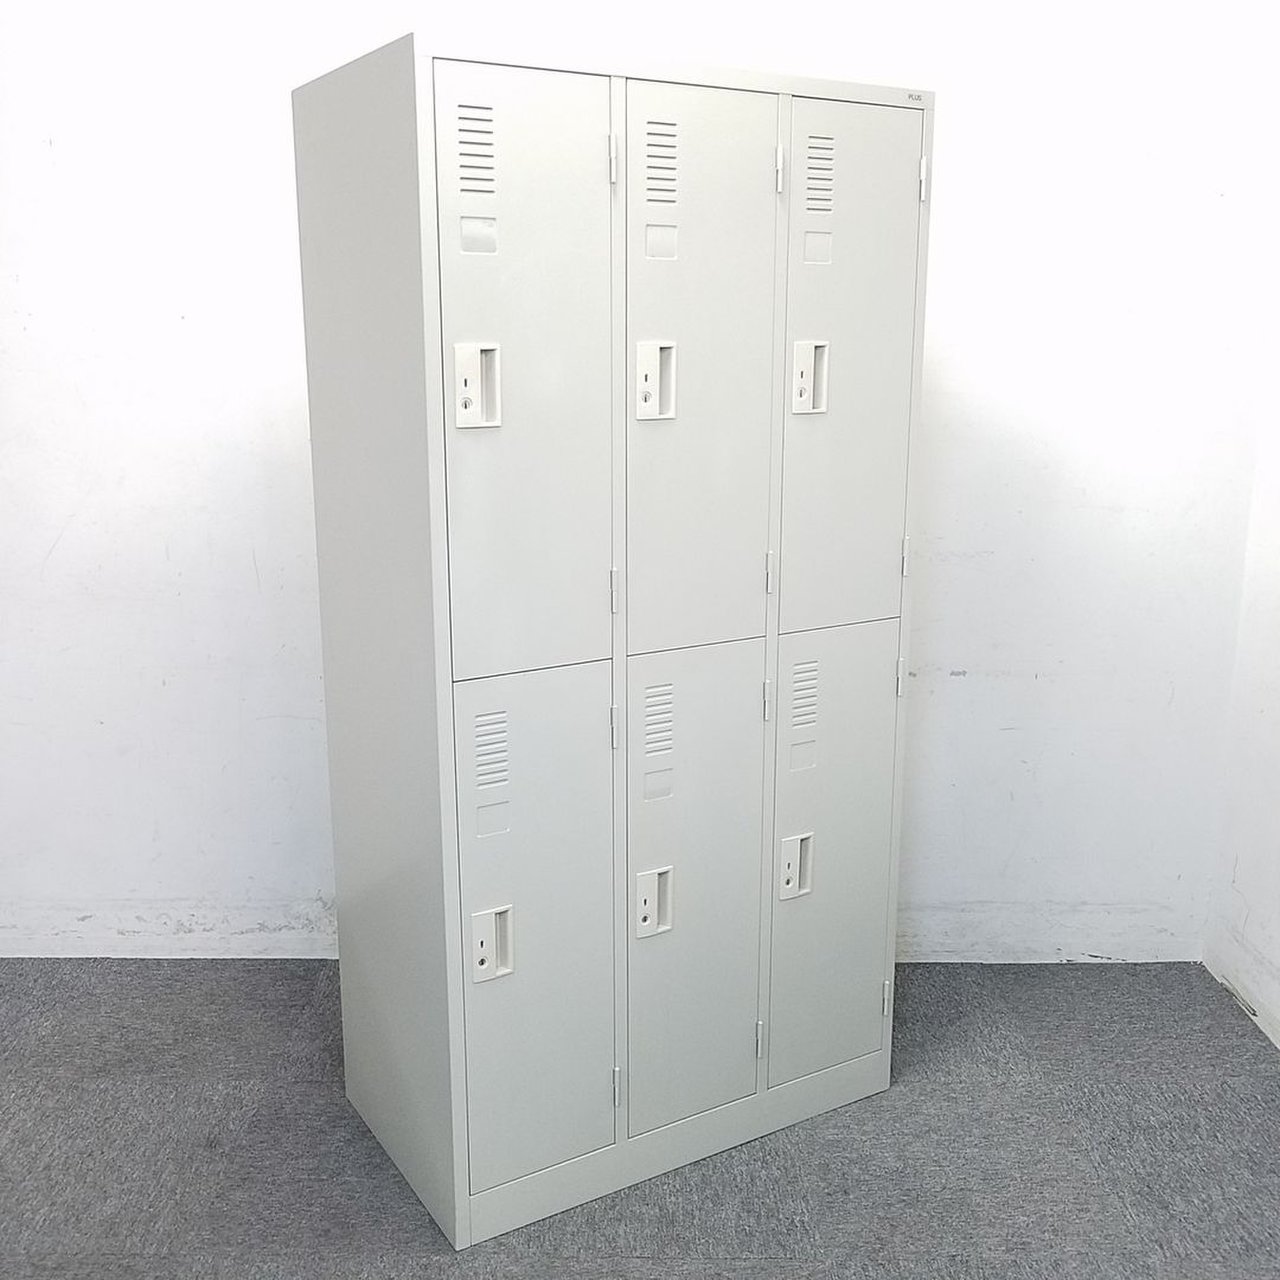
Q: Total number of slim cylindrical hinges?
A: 12